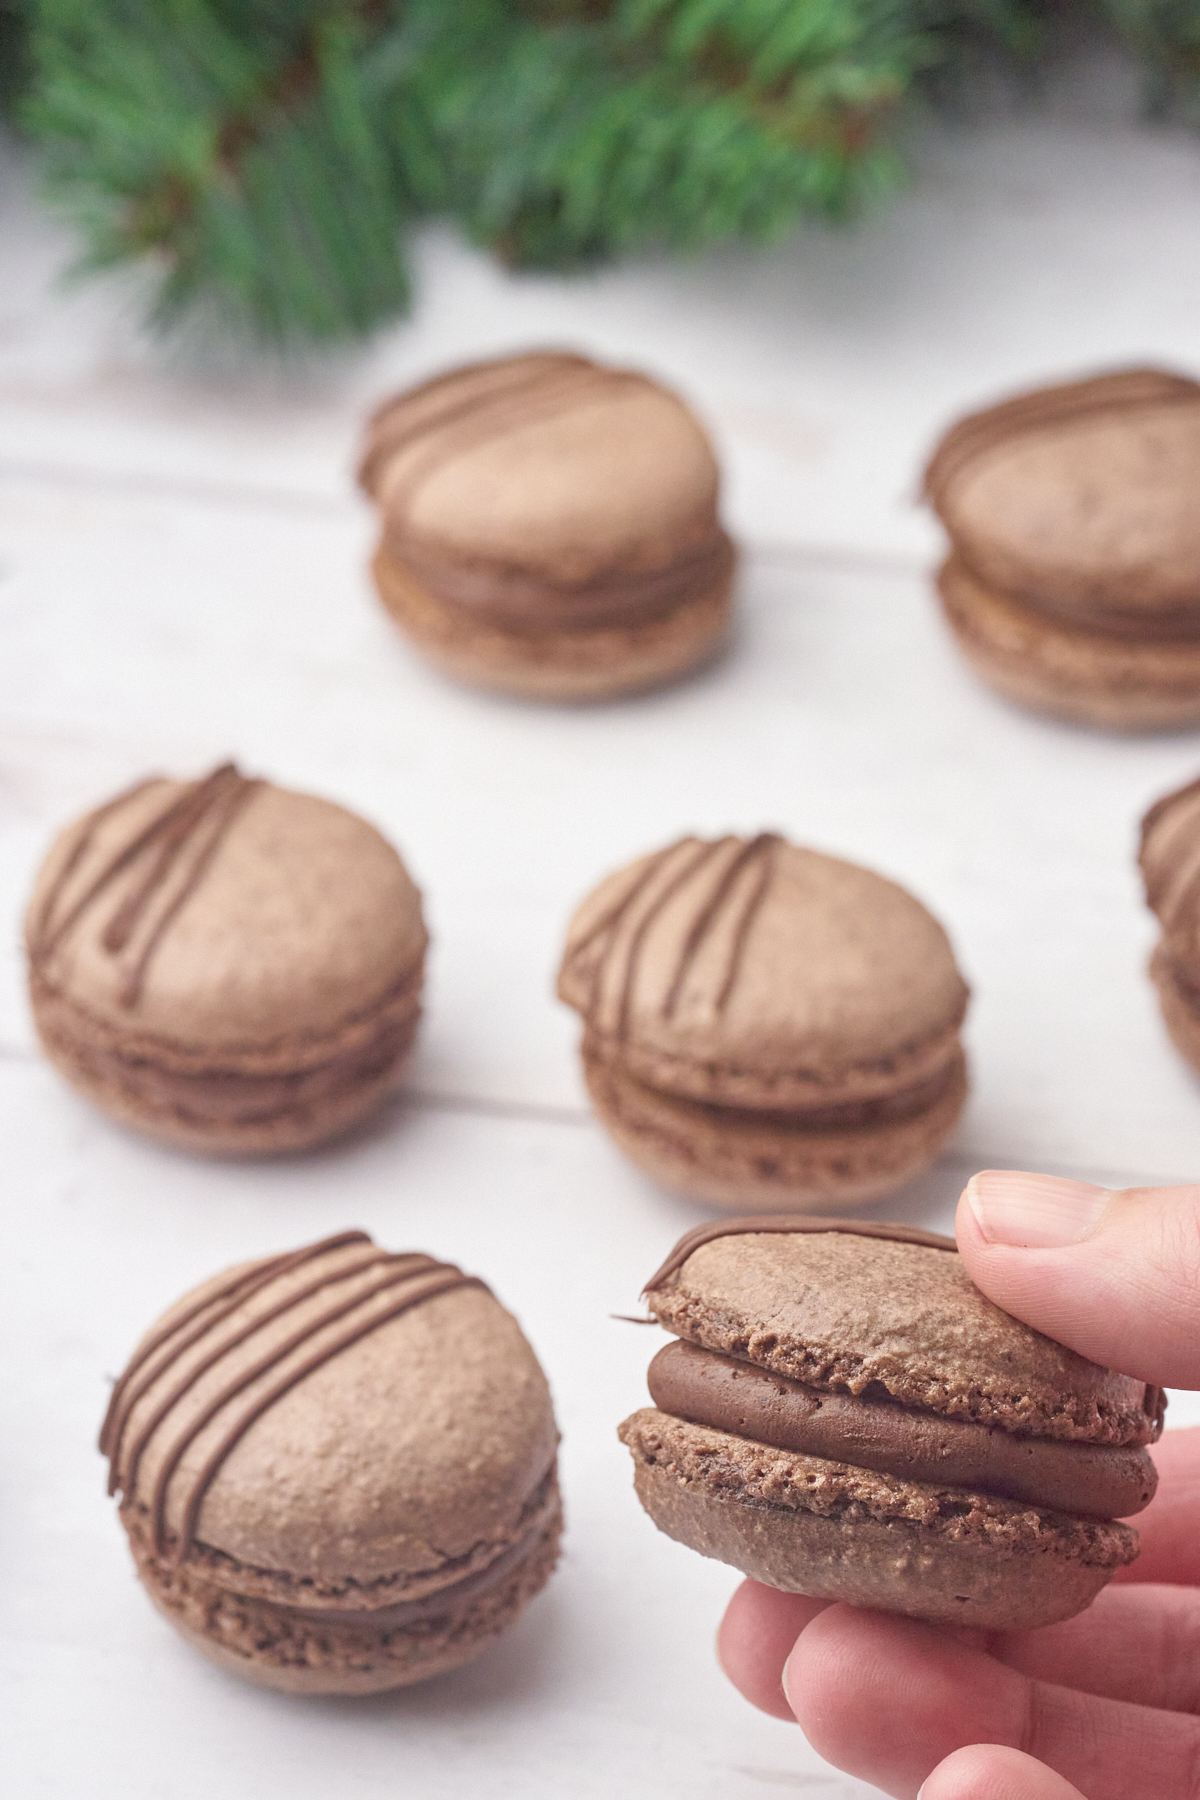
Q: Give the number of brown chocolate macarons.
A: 7